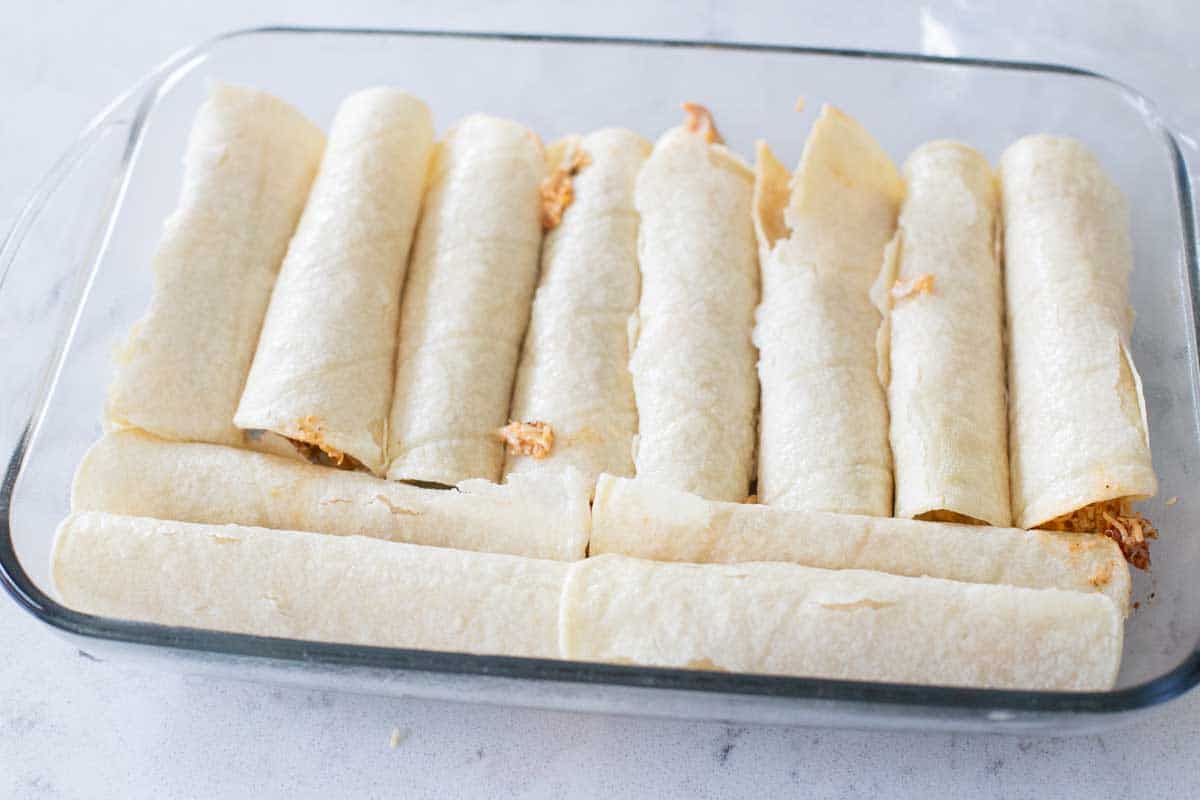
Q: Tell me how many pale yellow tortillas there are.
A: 12